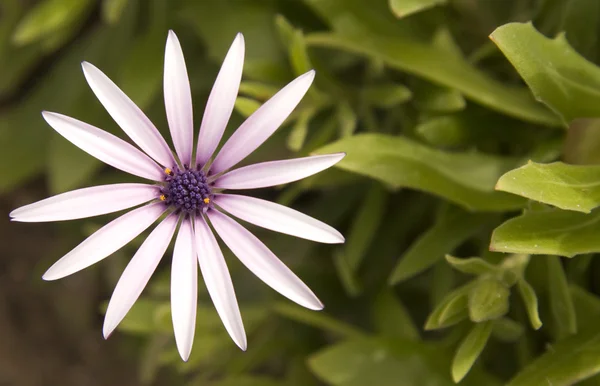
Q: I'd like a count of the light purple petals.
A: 13